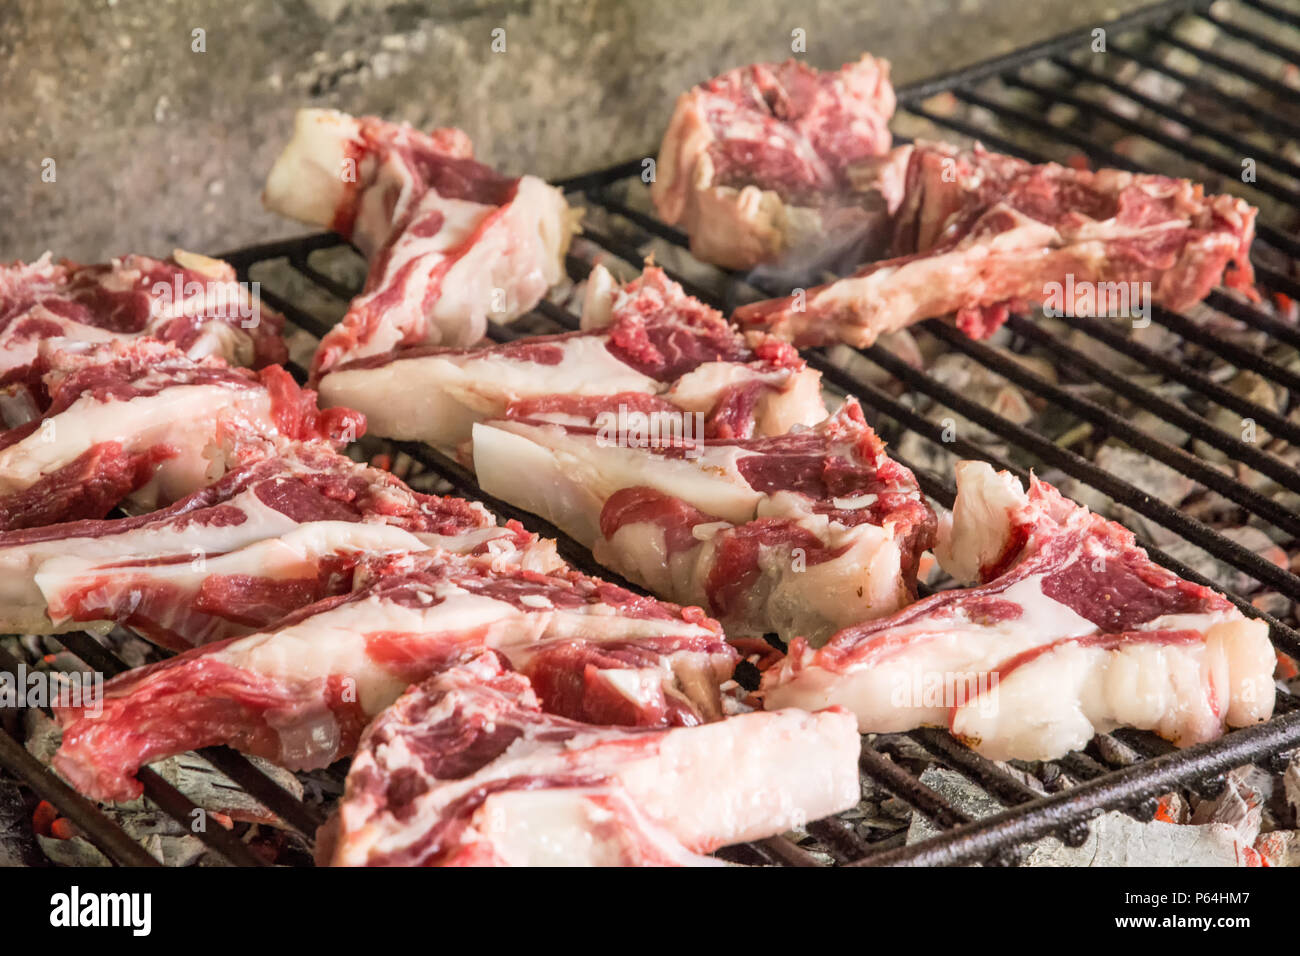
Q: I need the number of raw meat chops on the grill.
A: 11